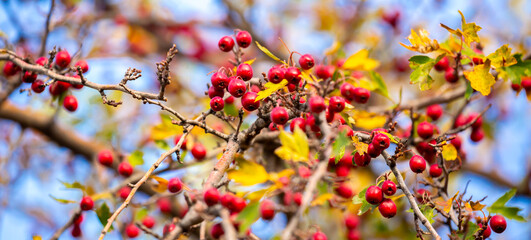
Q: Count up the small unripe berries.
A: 0